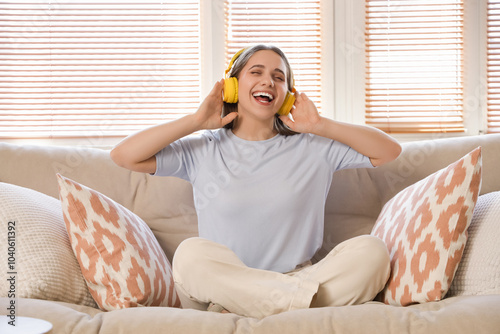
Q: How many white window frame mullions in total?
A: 3